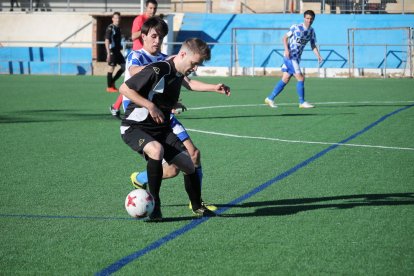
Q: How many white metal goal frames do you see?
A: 2